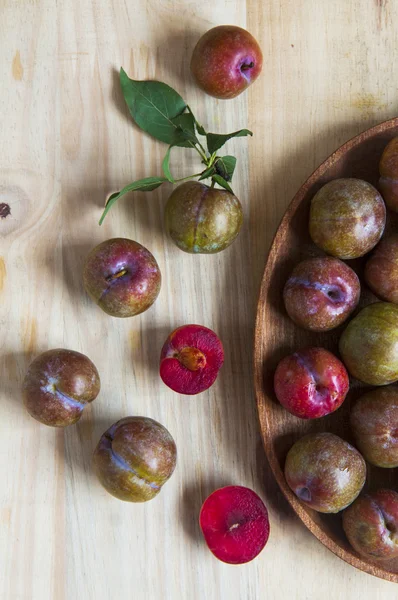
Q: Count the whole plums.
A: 14